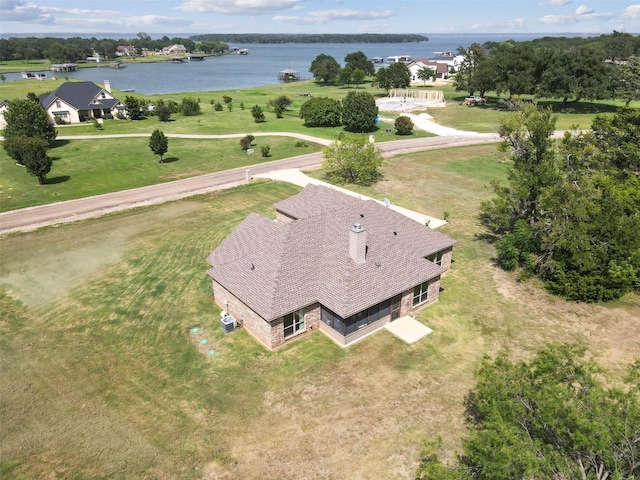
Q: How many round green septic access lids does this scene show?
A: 3